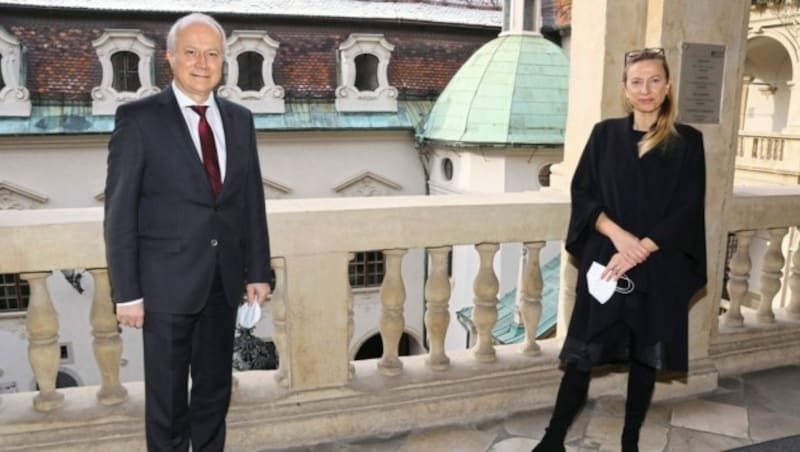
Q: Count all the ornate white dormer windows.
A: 4